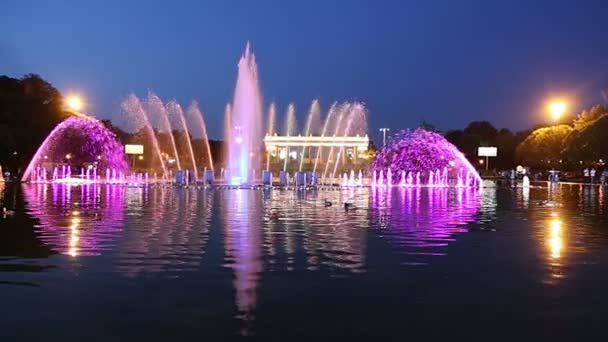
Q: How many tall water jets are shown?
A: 12